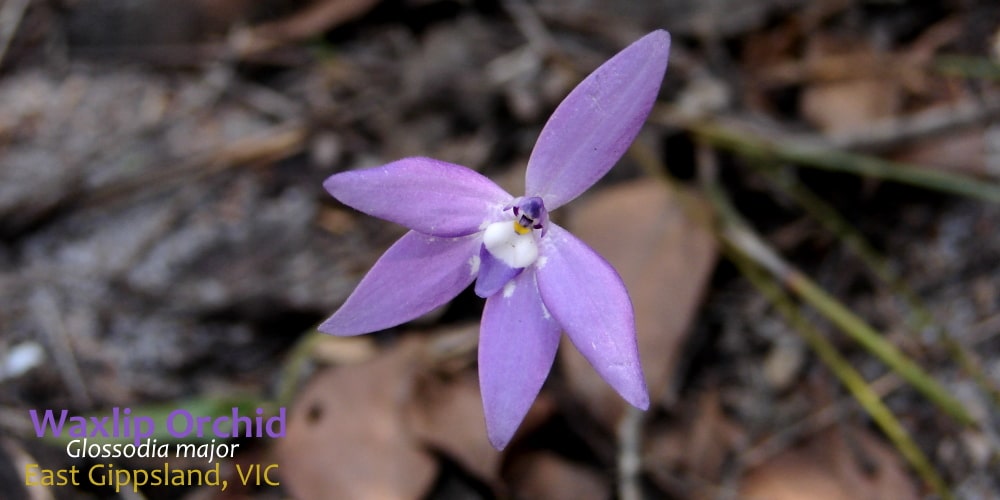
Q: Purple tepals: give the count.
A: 5